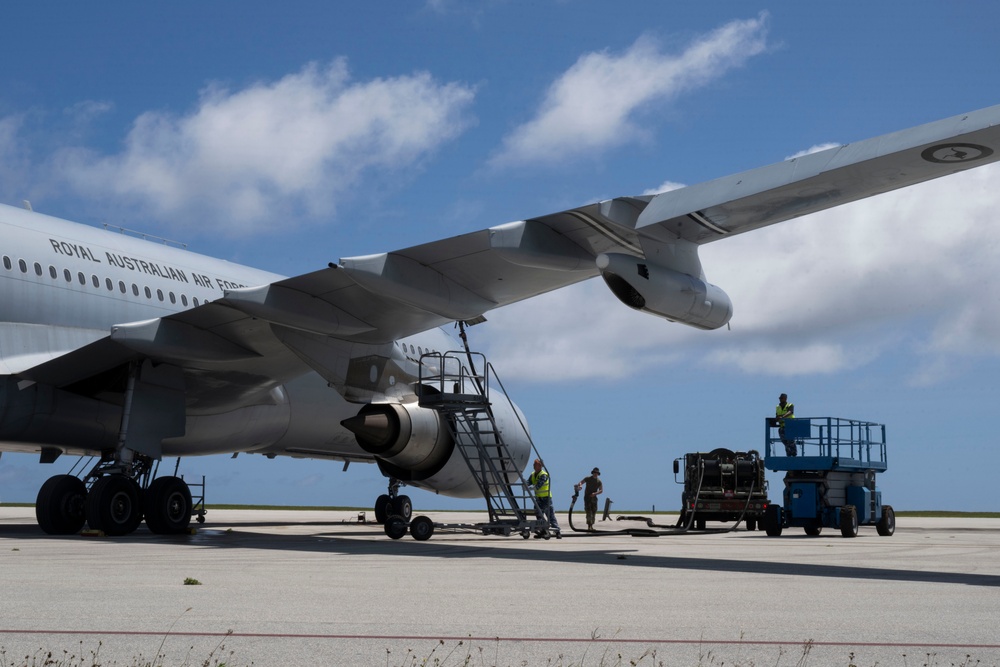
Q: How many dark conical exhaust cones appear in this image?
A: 1